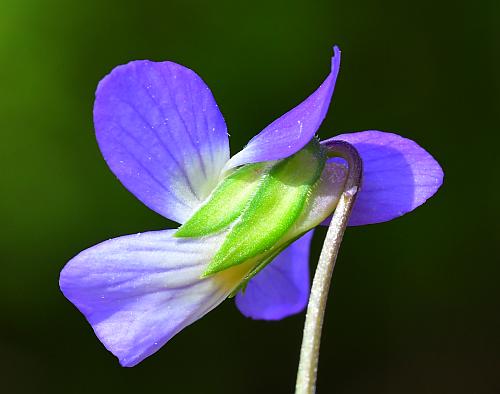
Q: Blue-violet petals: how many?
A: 5